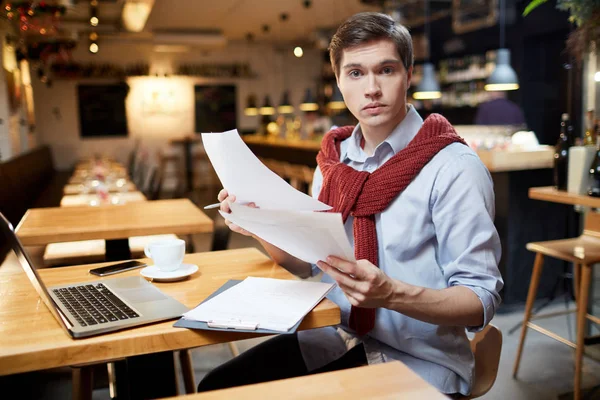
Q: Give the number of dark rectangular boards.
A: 2